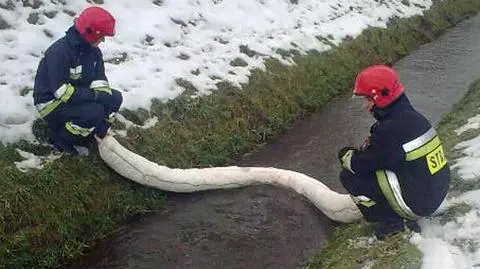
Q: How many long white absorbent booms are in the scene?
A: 1